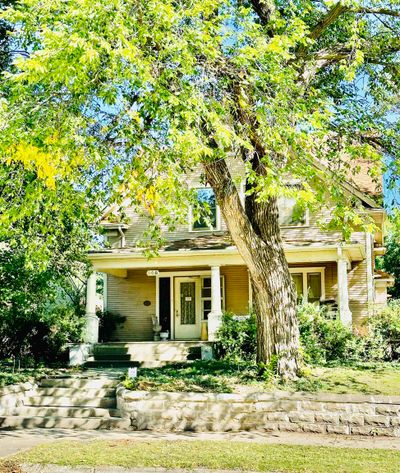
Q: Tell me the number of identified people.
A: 0